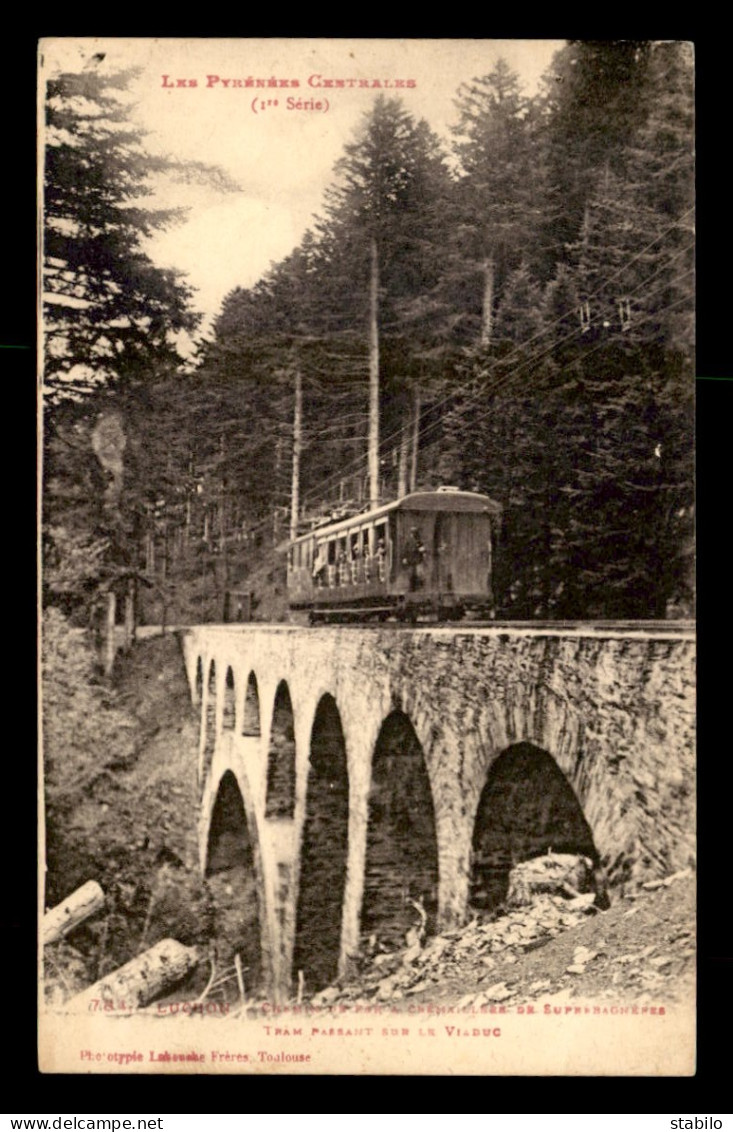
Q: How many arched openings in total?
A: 9